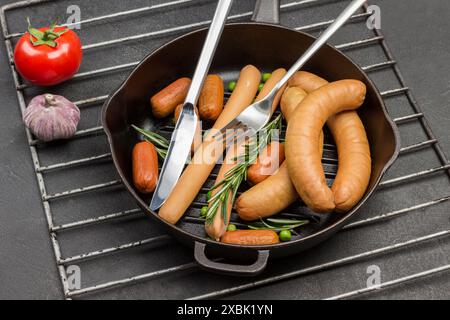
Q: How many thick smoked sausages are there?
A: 3